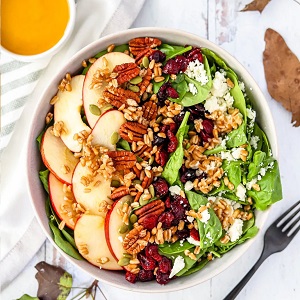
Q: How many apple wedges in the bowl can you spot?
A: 8